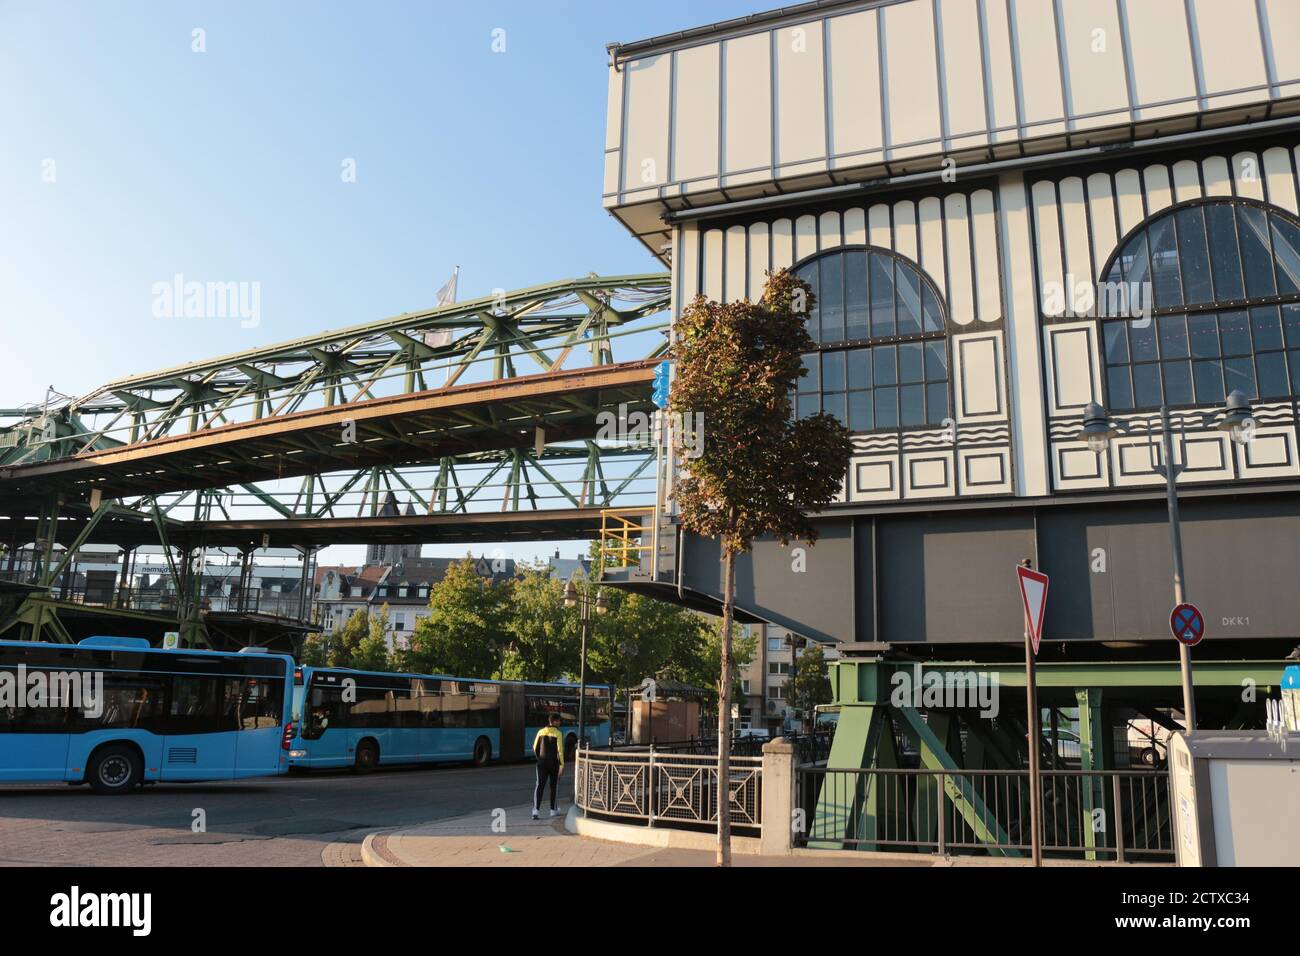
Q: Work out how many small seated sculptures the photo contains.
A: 0